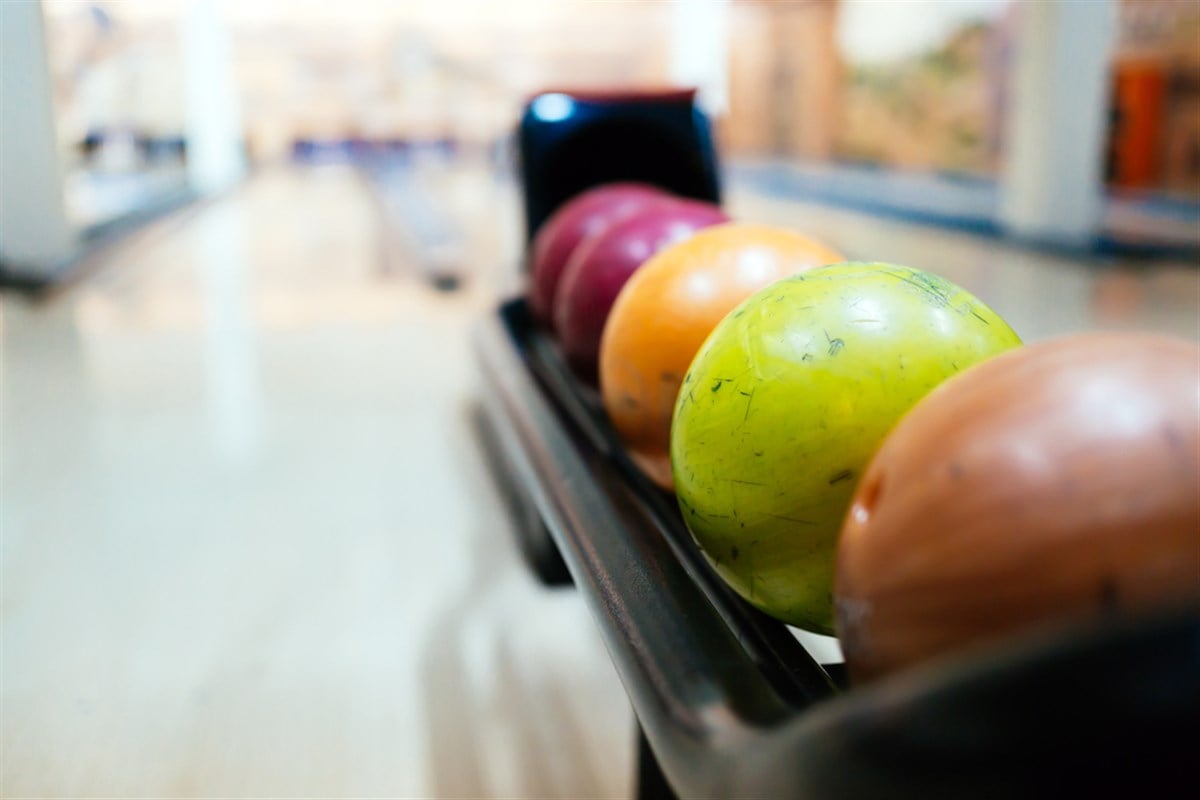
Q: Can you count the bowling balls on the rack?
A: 5